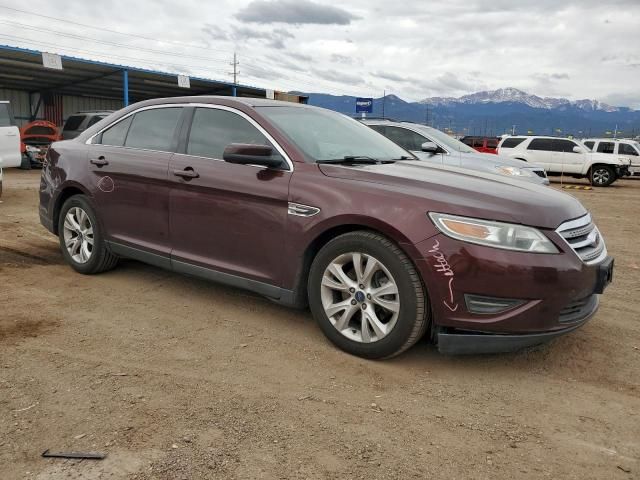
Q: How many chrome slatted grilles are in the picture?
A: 1